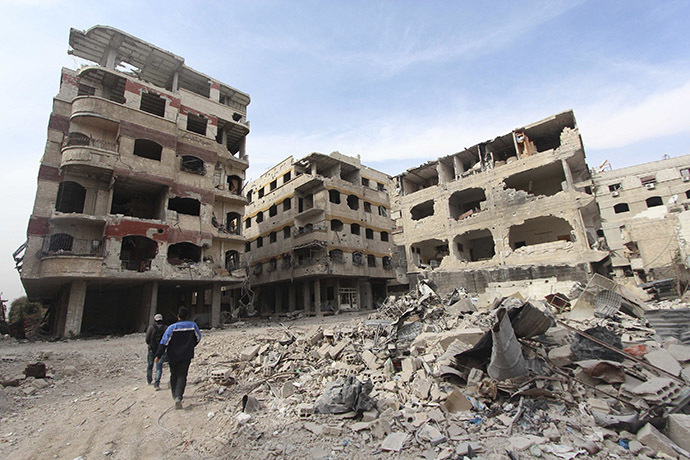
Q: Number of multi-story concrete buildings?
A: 4